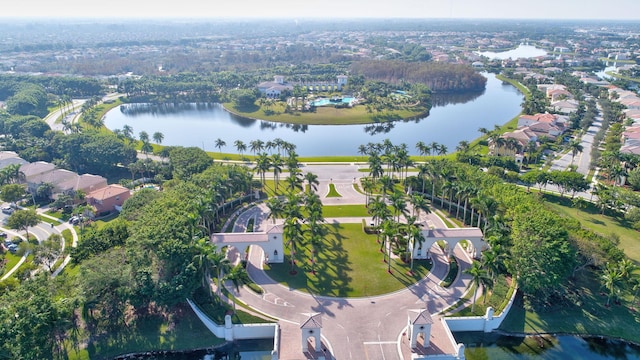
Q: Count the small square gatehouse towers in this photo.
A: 2